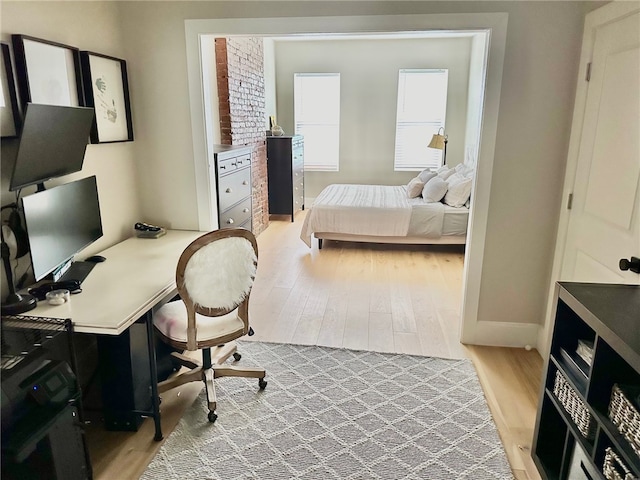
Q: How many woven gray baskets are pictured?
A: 3